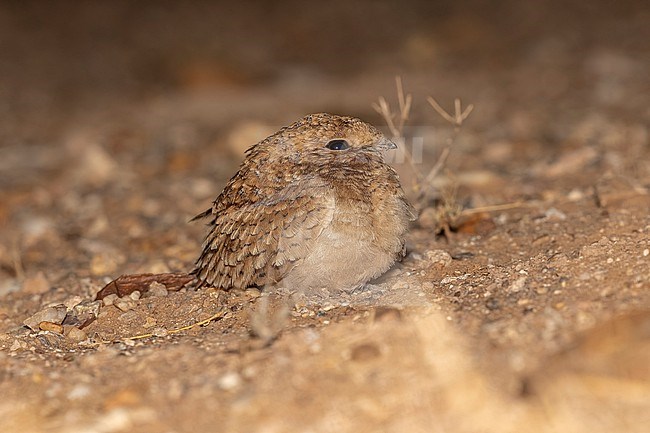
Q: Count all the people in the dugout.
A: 0